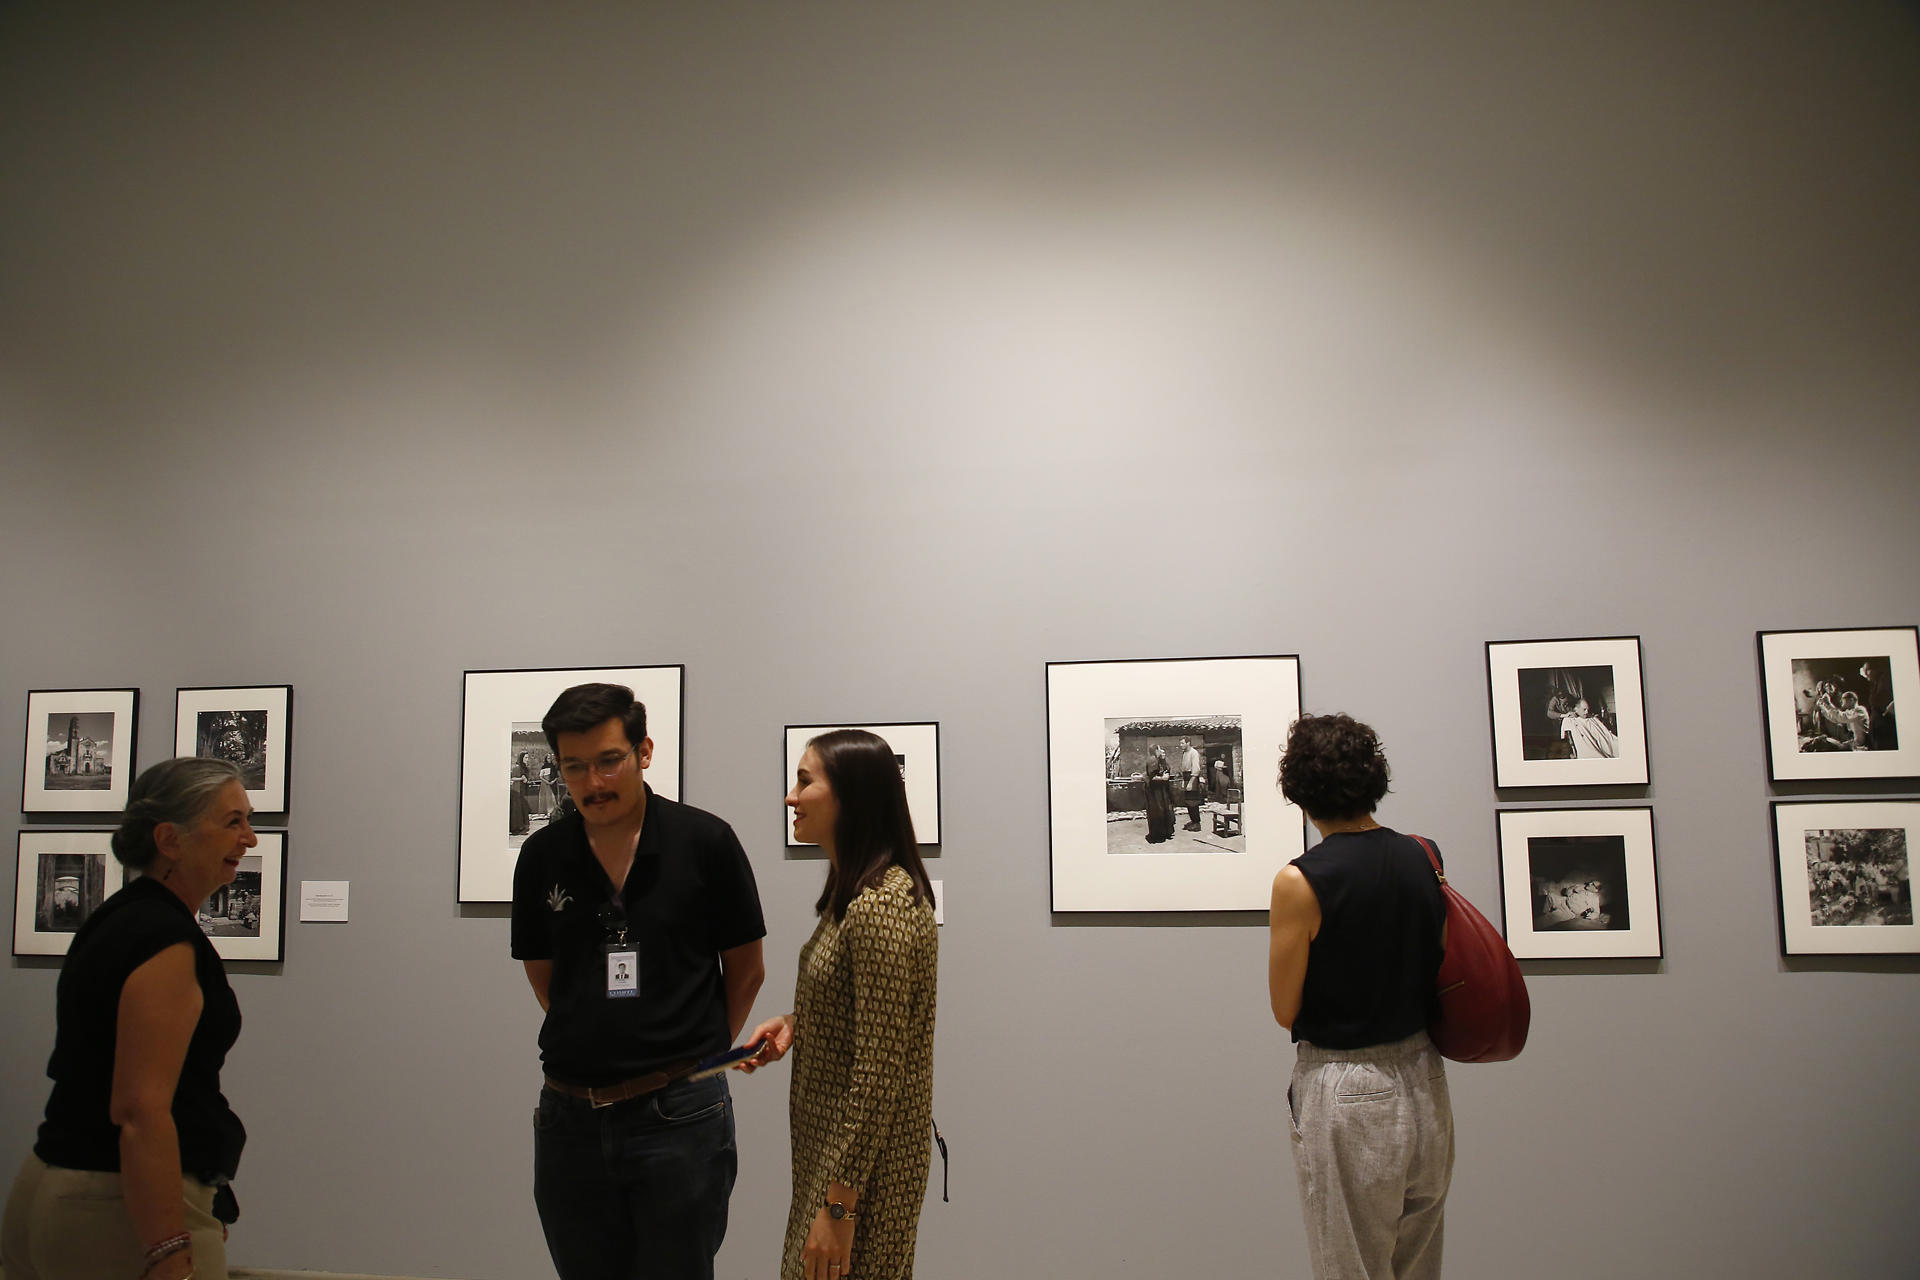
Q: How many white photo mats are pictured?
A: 11